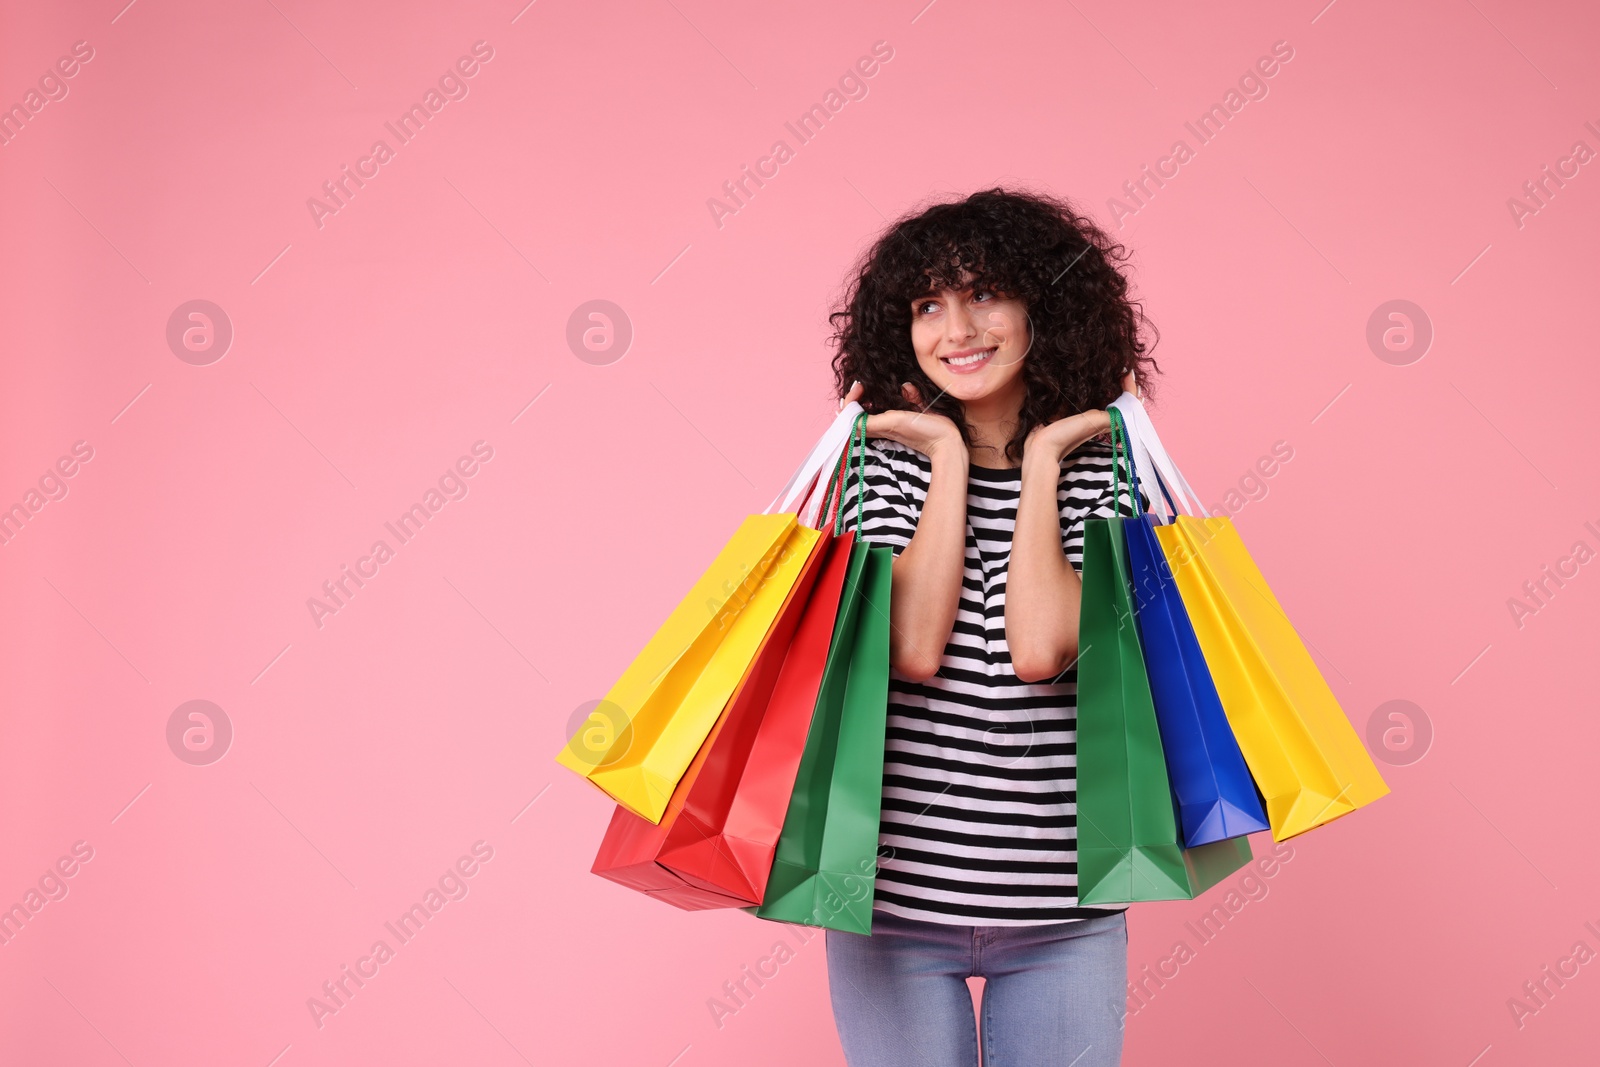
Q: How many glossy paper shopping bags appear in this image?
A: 6